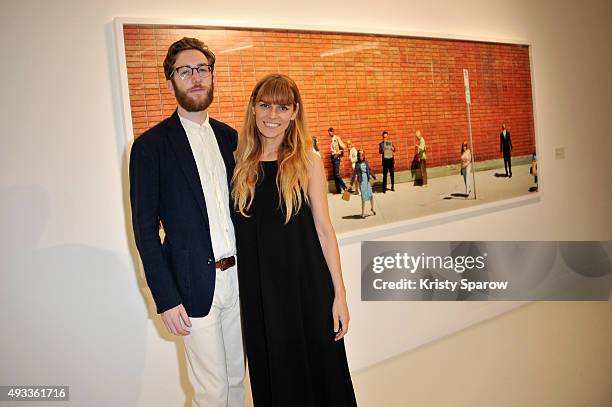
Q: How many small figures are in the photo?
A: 9